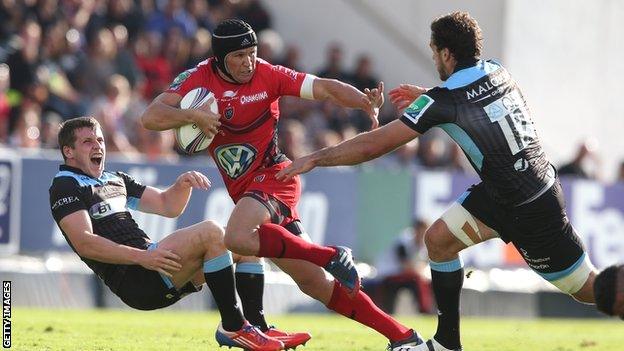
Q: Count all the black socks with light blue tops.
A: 3